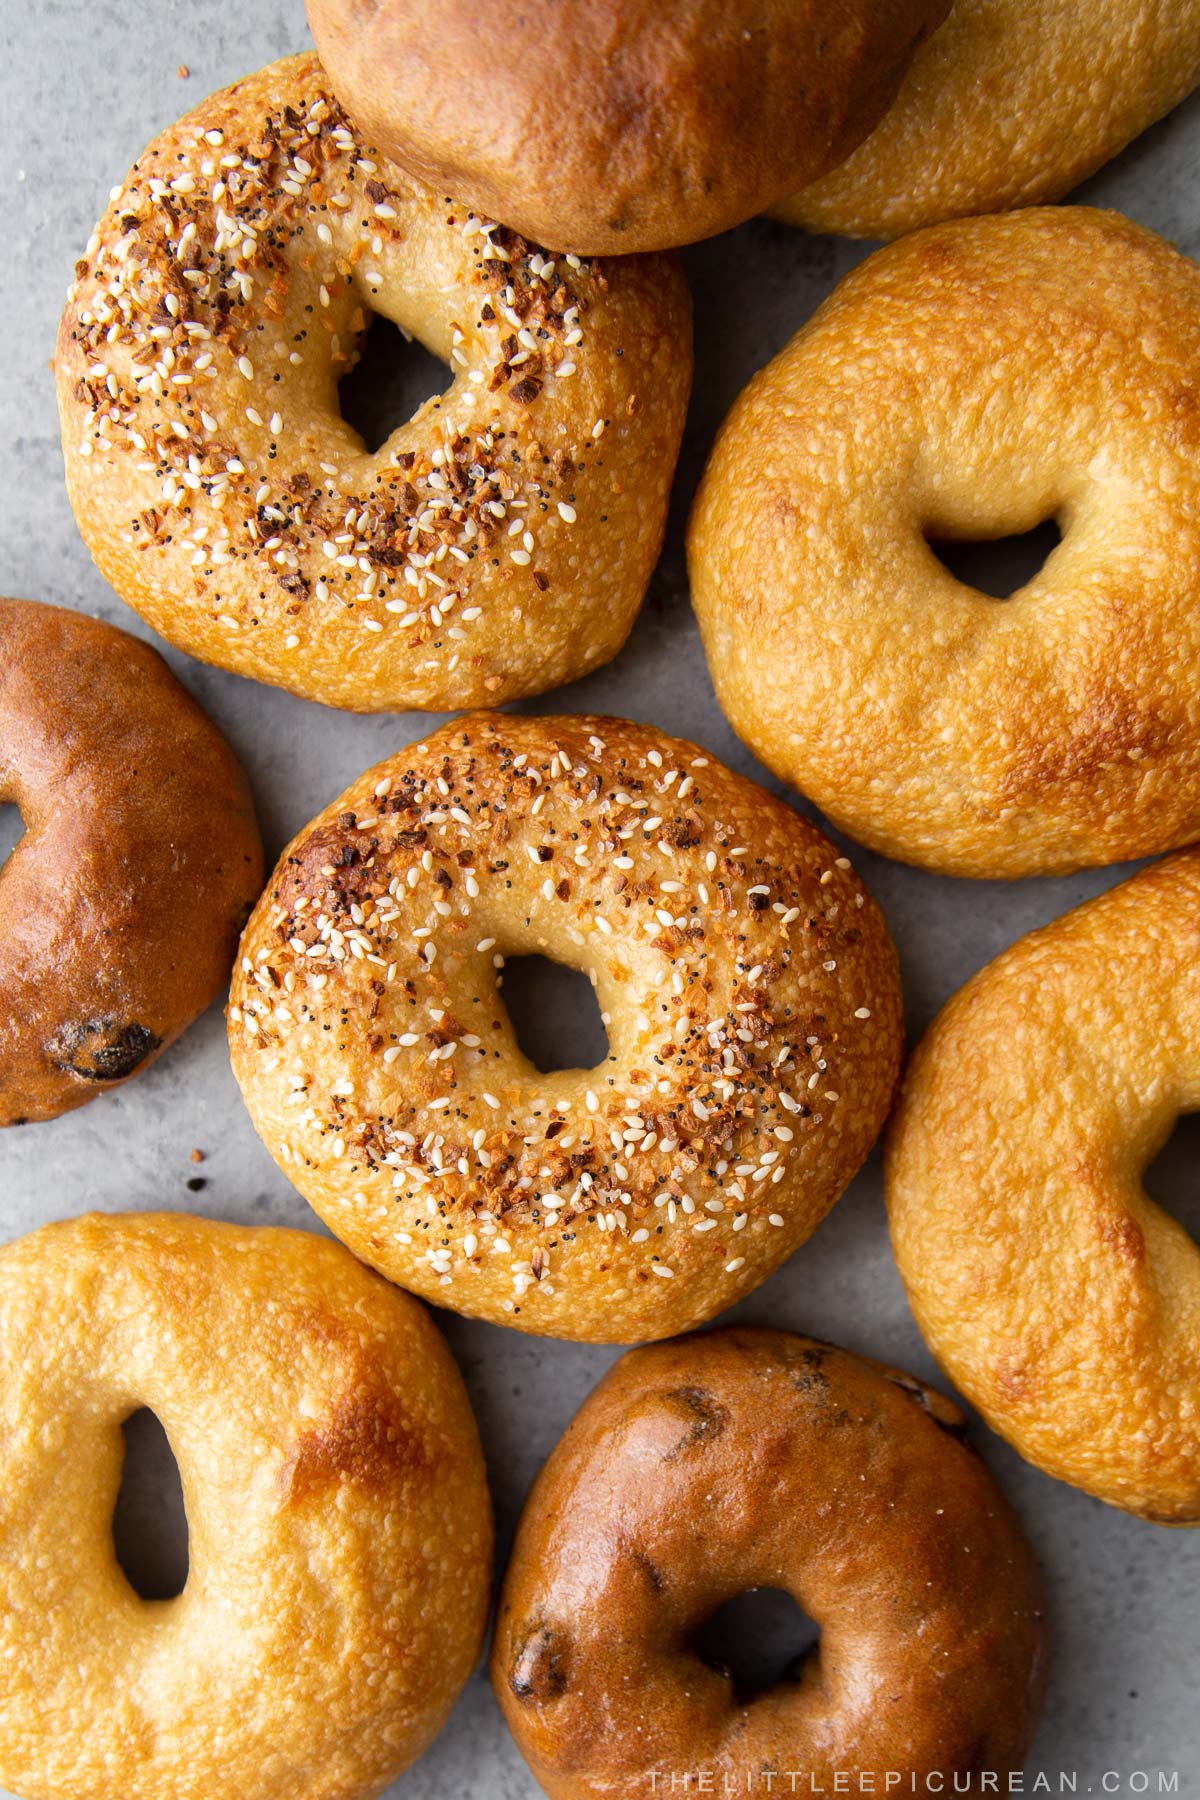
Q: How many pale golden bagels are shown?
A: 4